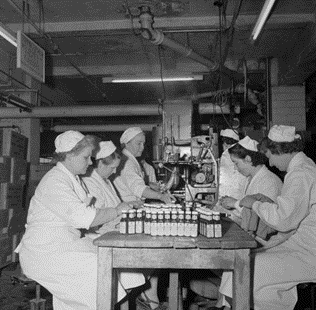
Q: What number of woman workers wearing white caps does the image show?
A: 6